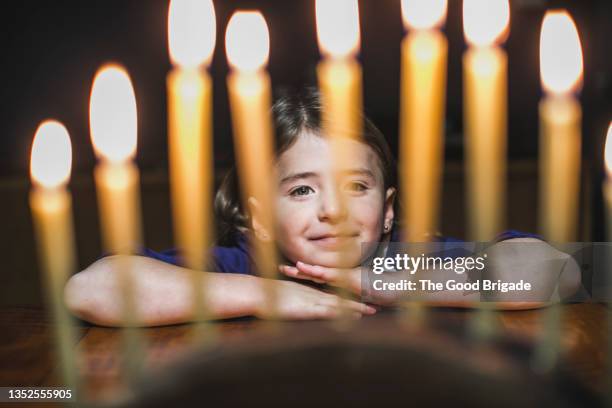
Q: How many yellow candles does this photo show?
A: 9